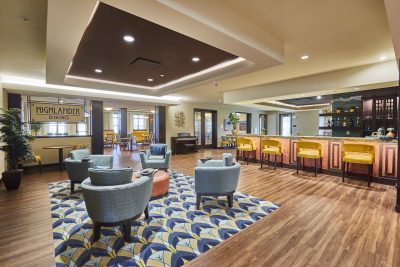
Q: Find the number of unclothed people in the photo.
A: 0